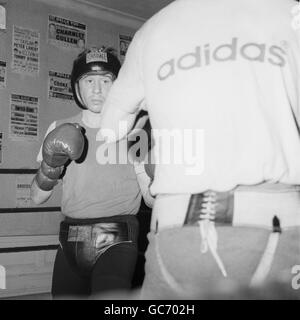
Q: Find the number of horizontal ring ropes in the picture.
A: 3